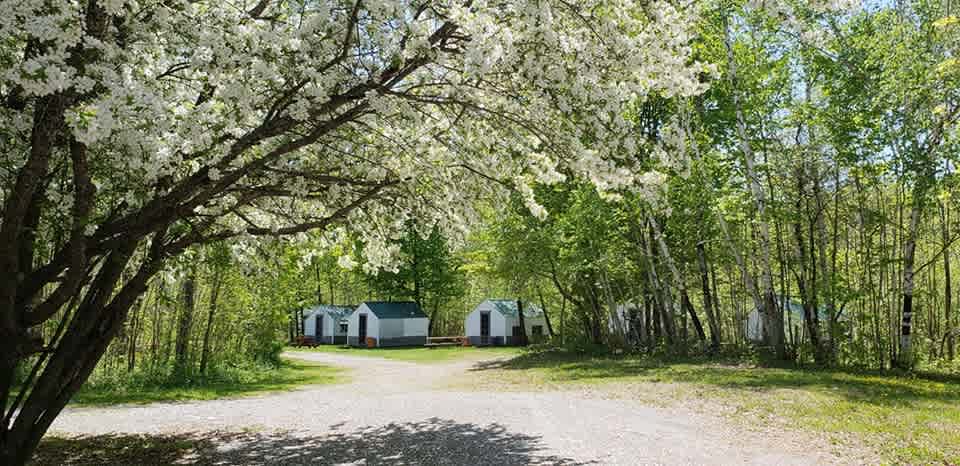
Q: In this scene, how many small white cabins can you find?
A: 5